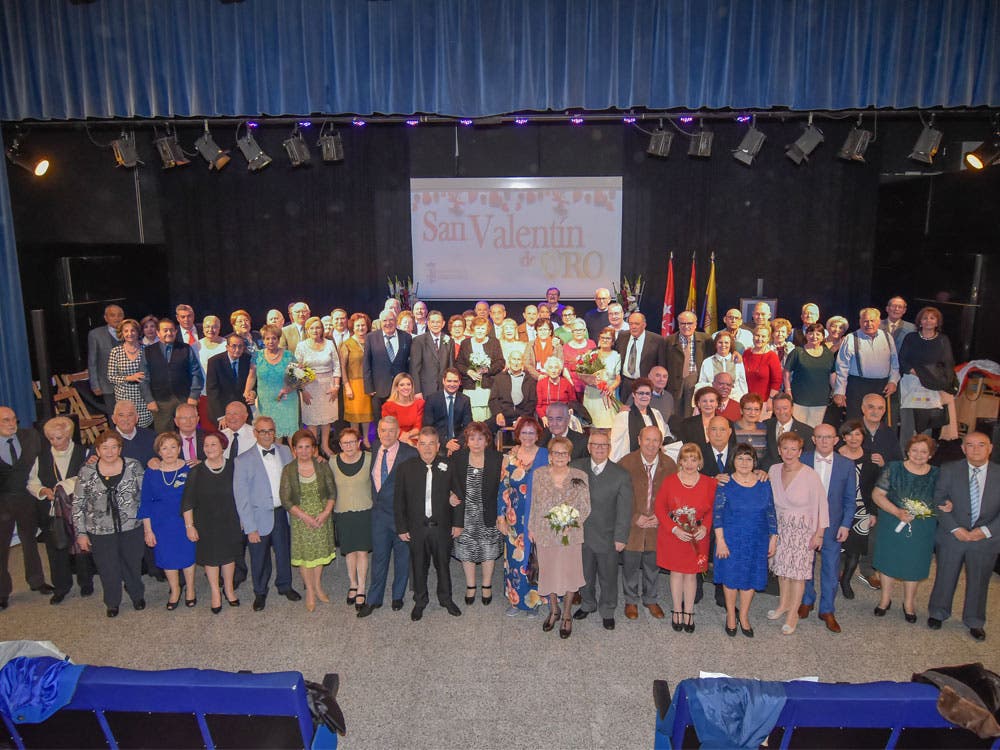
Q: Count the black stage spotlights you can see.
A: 14